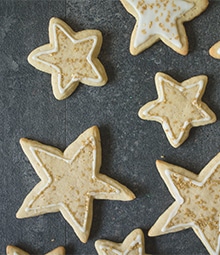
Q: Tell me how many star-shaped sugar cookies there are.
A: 8